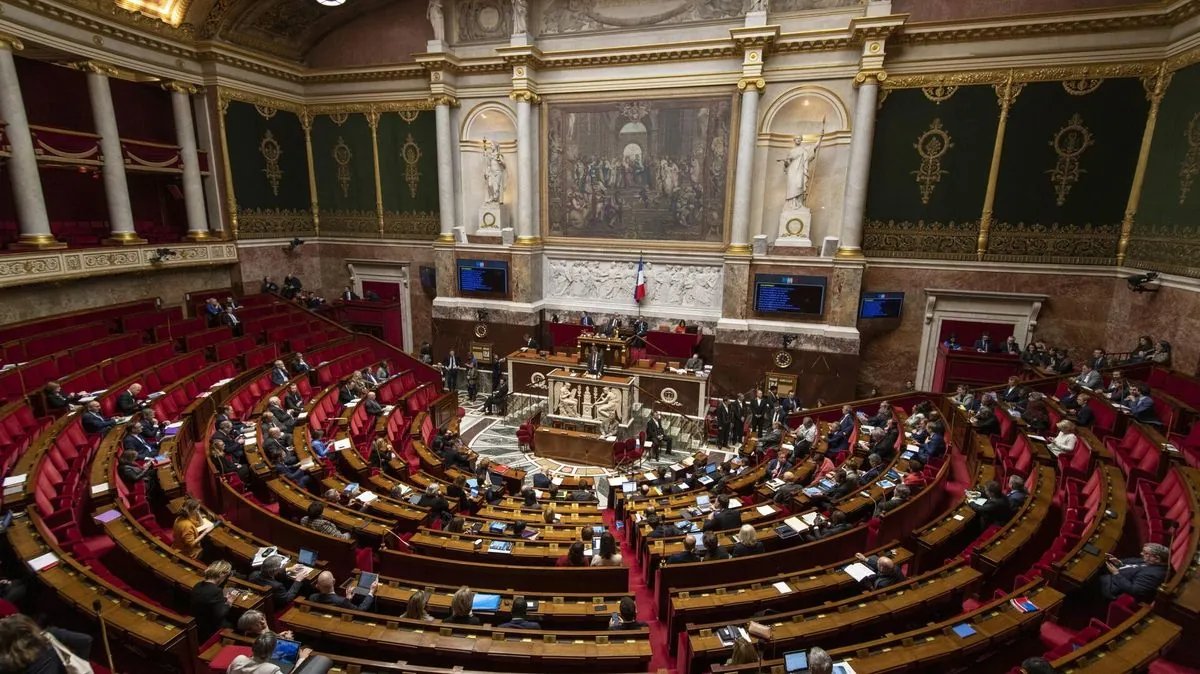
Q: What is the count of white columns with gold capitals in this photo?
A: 7